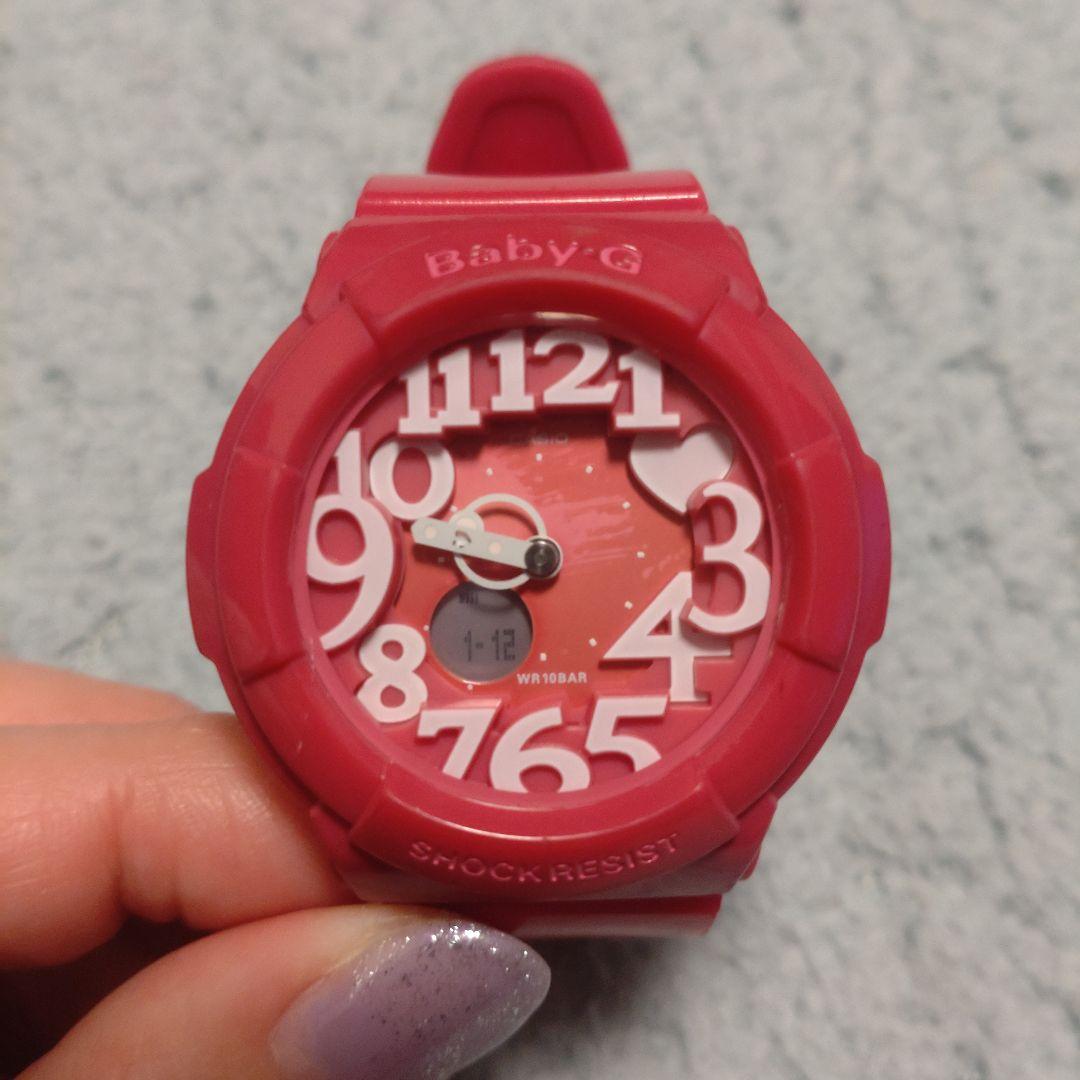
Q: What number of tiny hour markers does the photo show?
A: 12